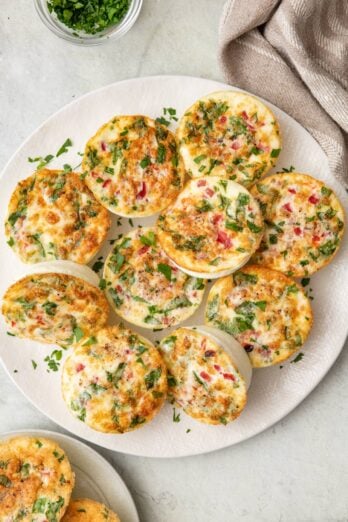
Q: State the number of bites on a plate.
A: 10